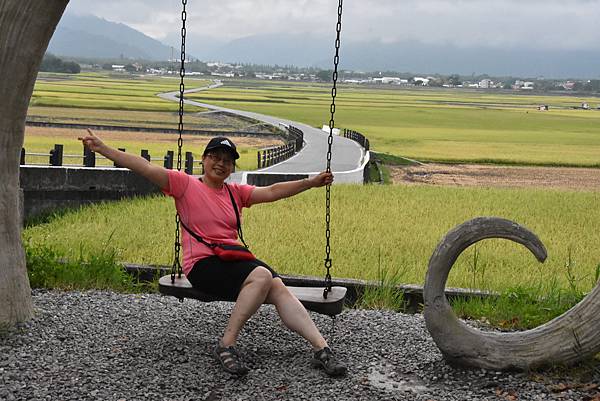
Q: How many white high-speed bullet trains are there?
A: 0